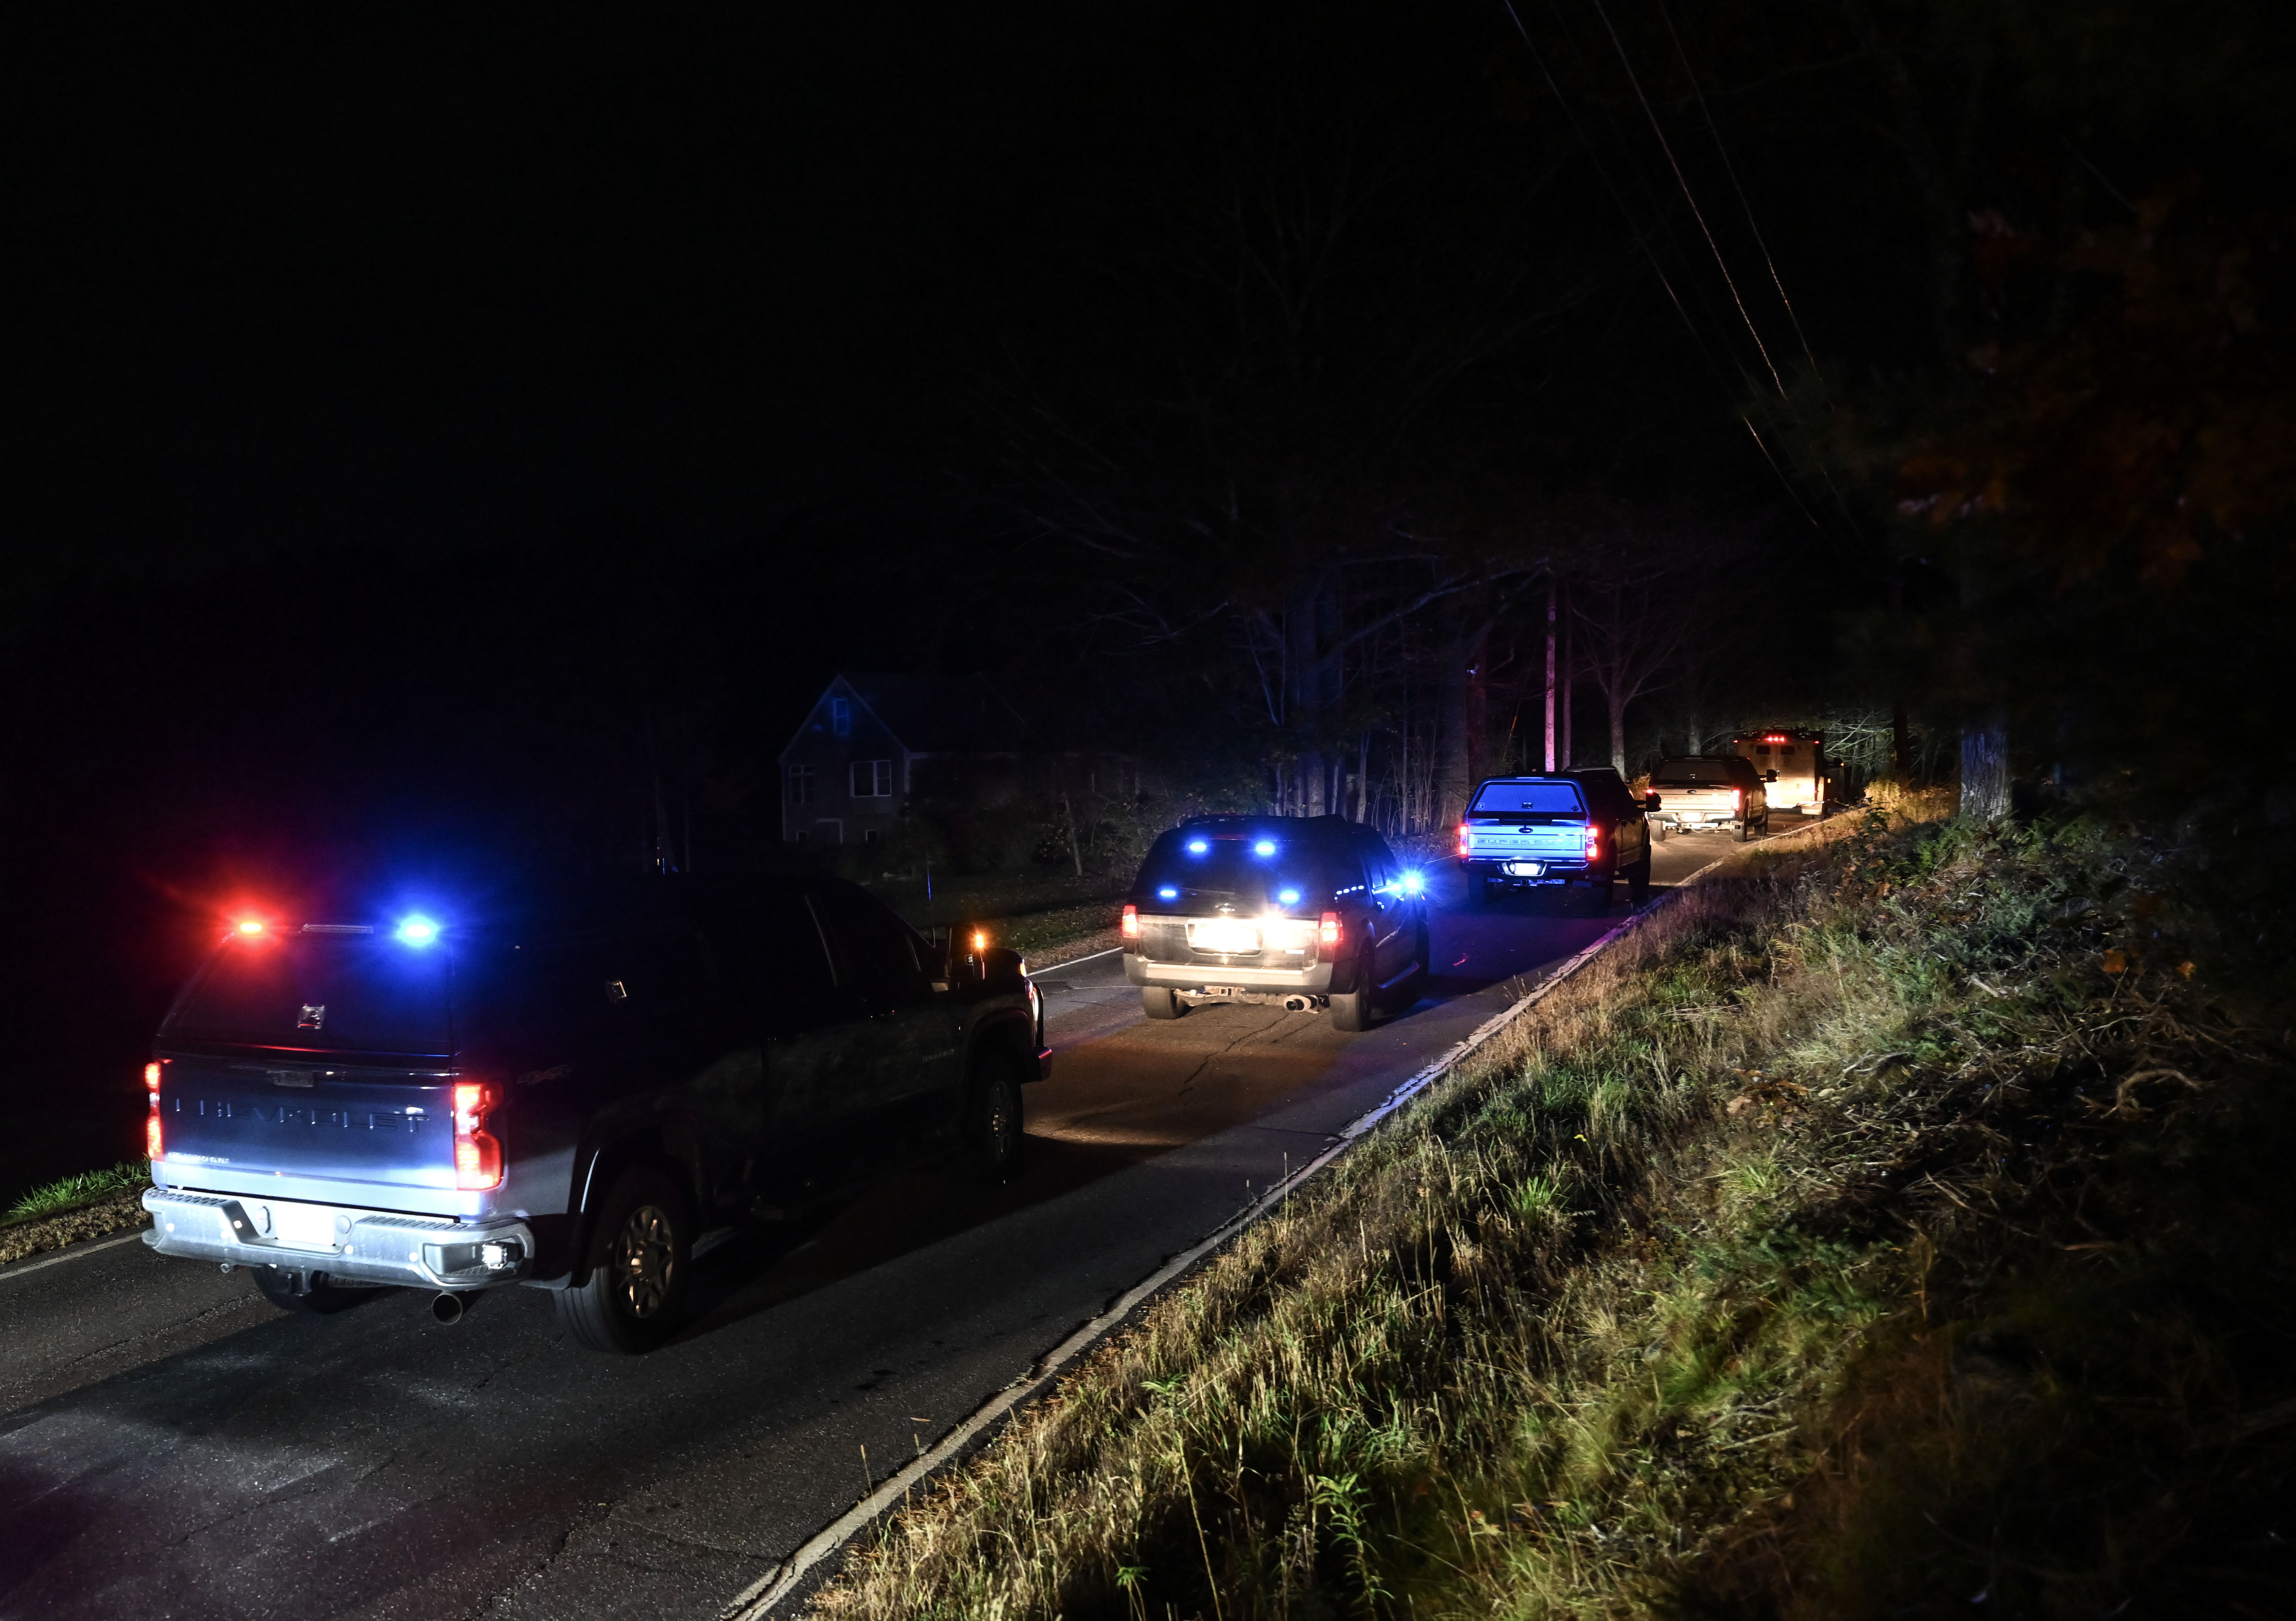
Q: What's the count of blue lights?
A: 6